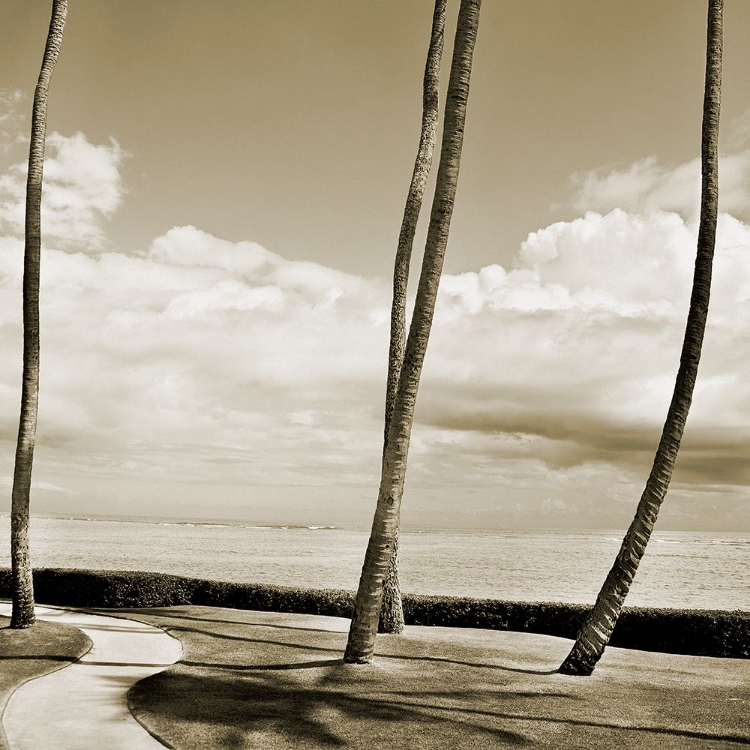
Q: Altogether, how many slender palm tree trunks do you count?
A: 4